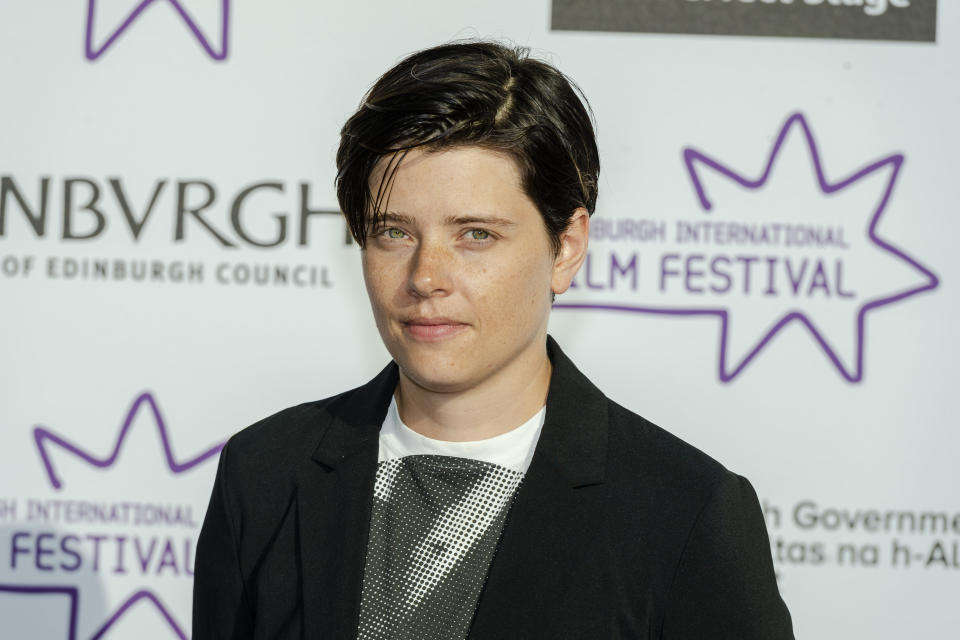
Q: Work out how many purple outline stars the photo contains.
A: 3